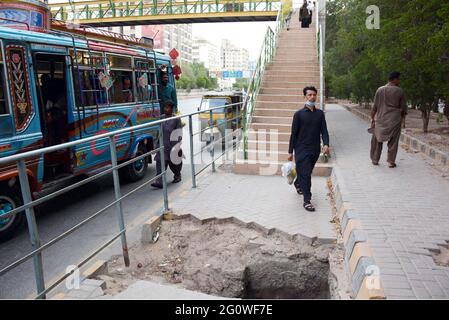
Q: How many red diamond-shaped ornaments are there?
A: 2